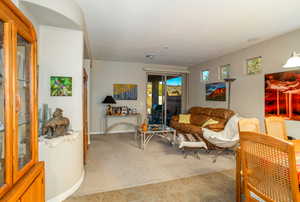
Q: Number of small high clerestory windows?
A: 3